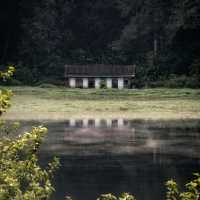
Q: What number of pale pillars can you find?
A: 5